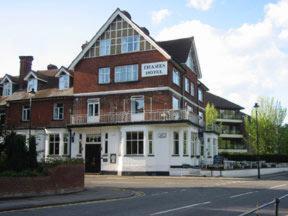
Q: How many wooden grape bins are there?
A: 0